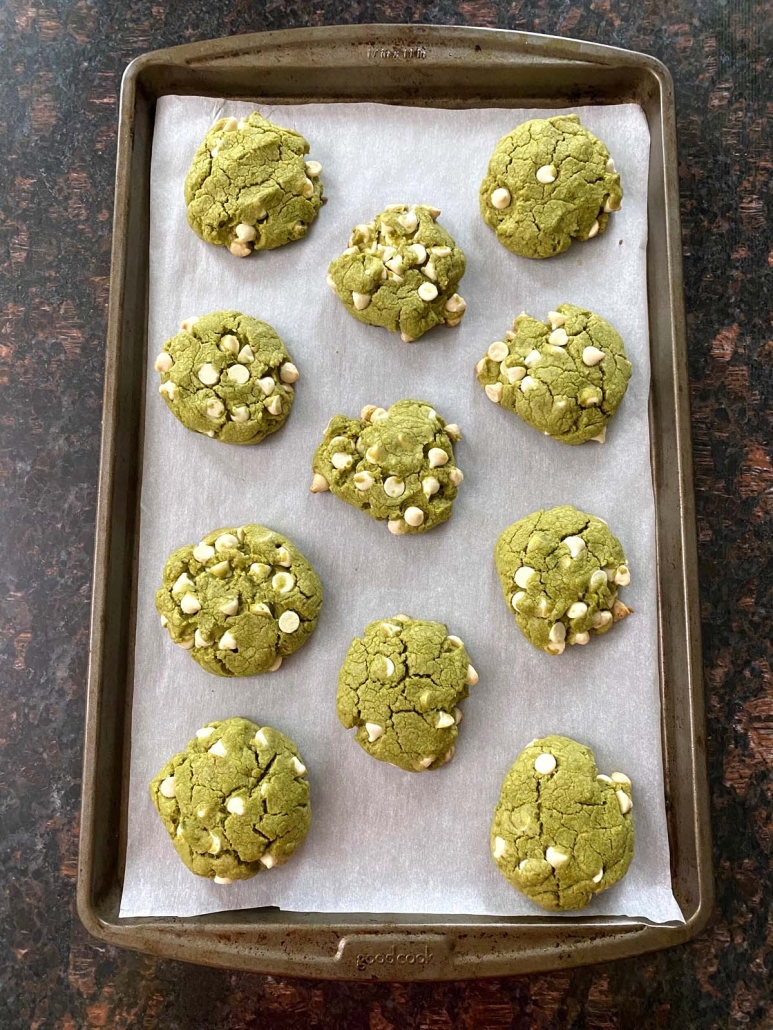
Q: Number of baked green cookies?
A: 11